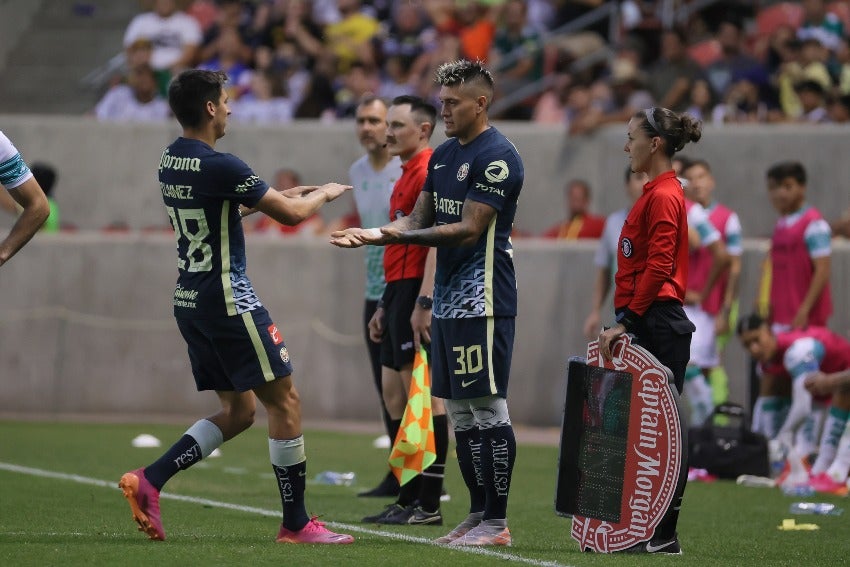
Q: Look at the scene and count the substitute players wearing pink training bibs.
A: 4